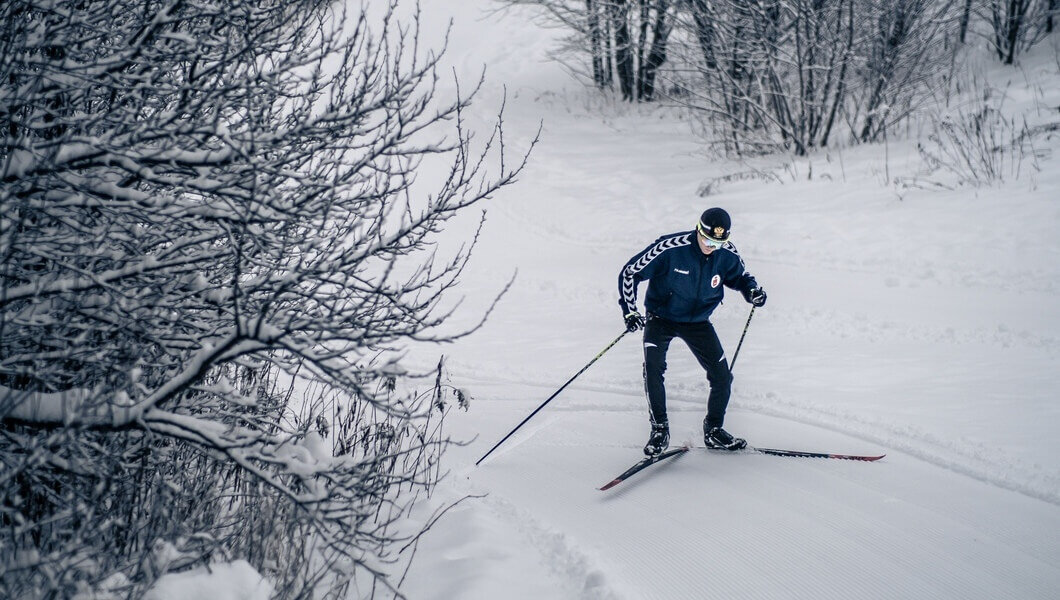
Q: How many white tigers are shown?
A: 0